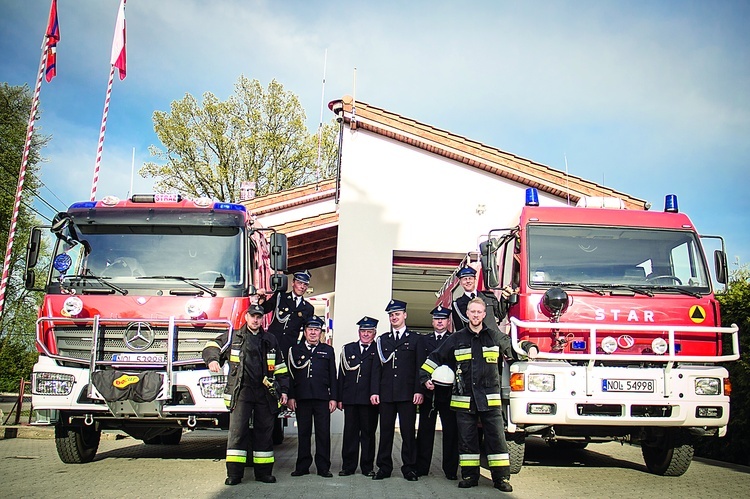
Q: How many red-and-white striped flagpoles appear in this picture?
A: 2